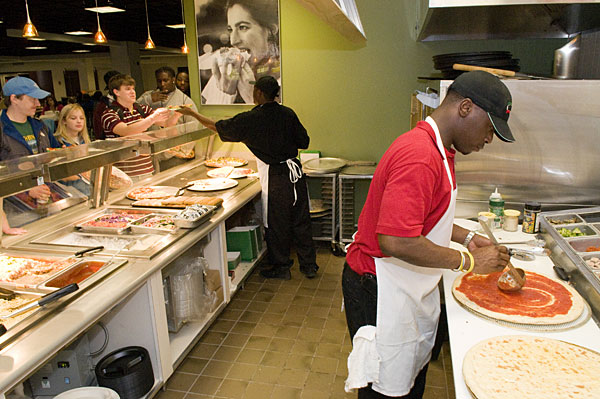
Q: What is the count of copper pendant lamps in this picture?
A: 4